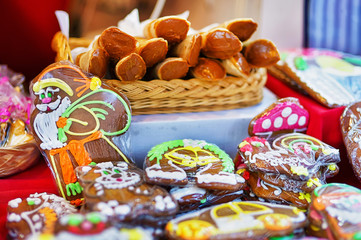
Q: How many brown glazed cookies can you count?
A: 12